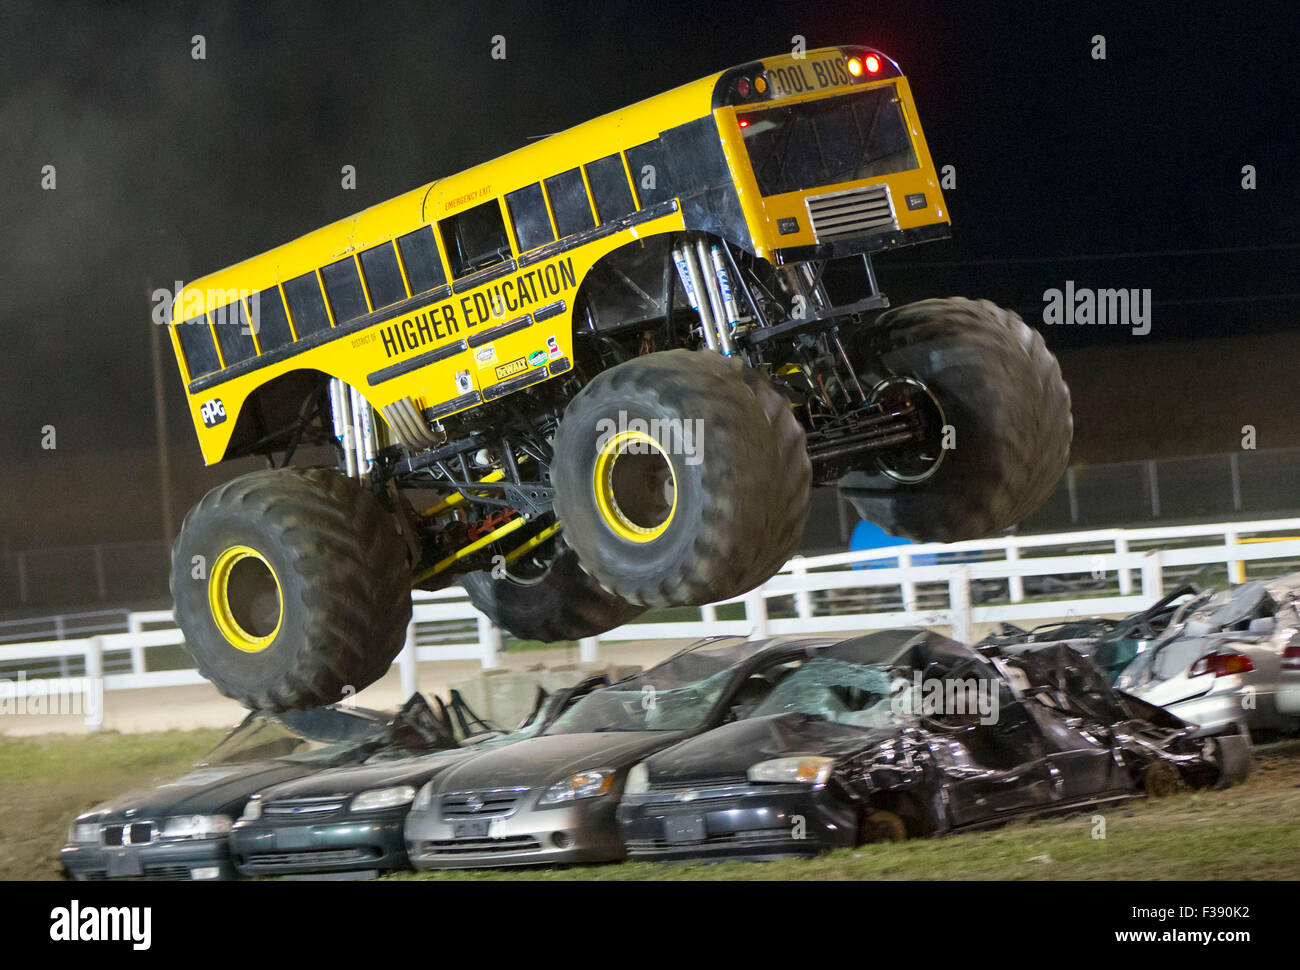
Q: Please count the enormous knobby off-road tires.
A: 4